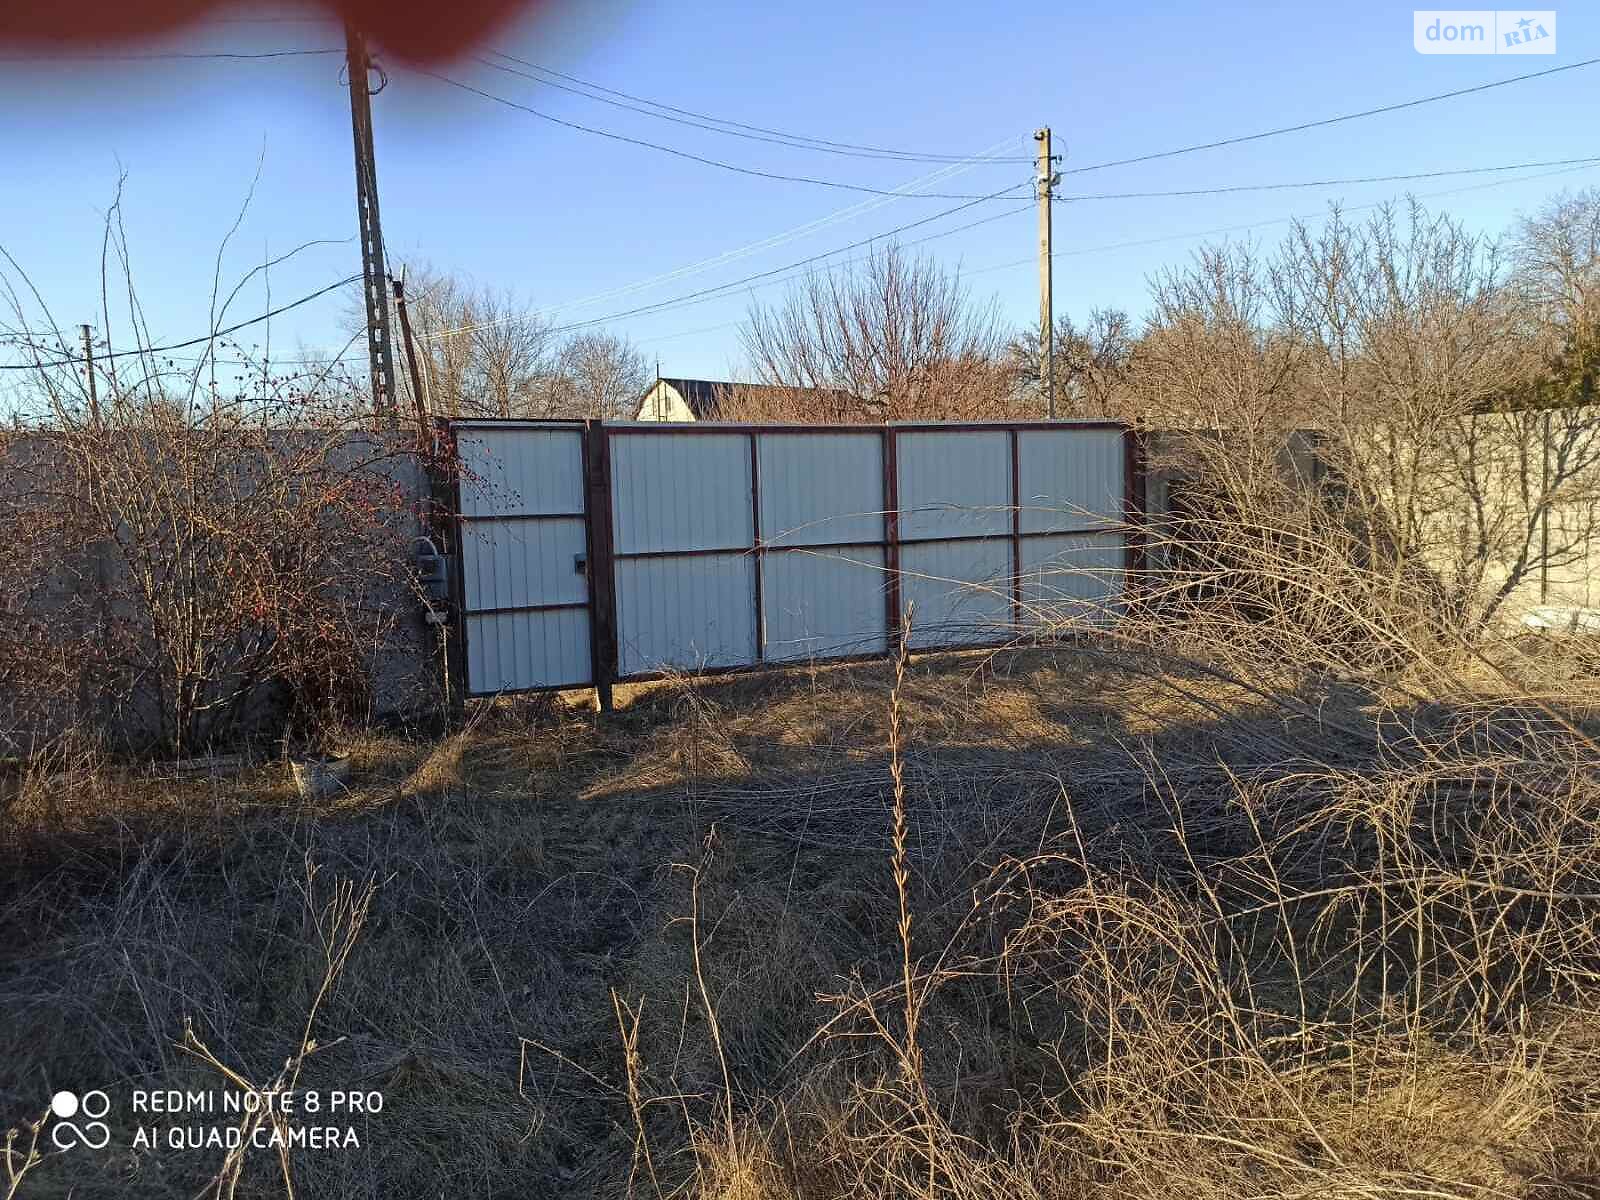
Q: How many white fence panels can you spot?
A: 11